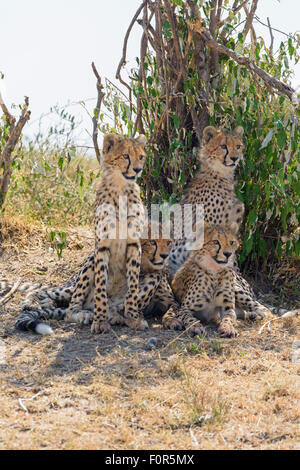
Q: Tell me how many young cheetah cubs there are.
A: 4